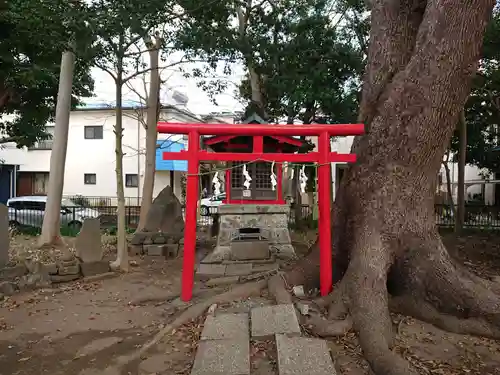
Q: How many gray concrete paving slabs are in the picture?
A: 4